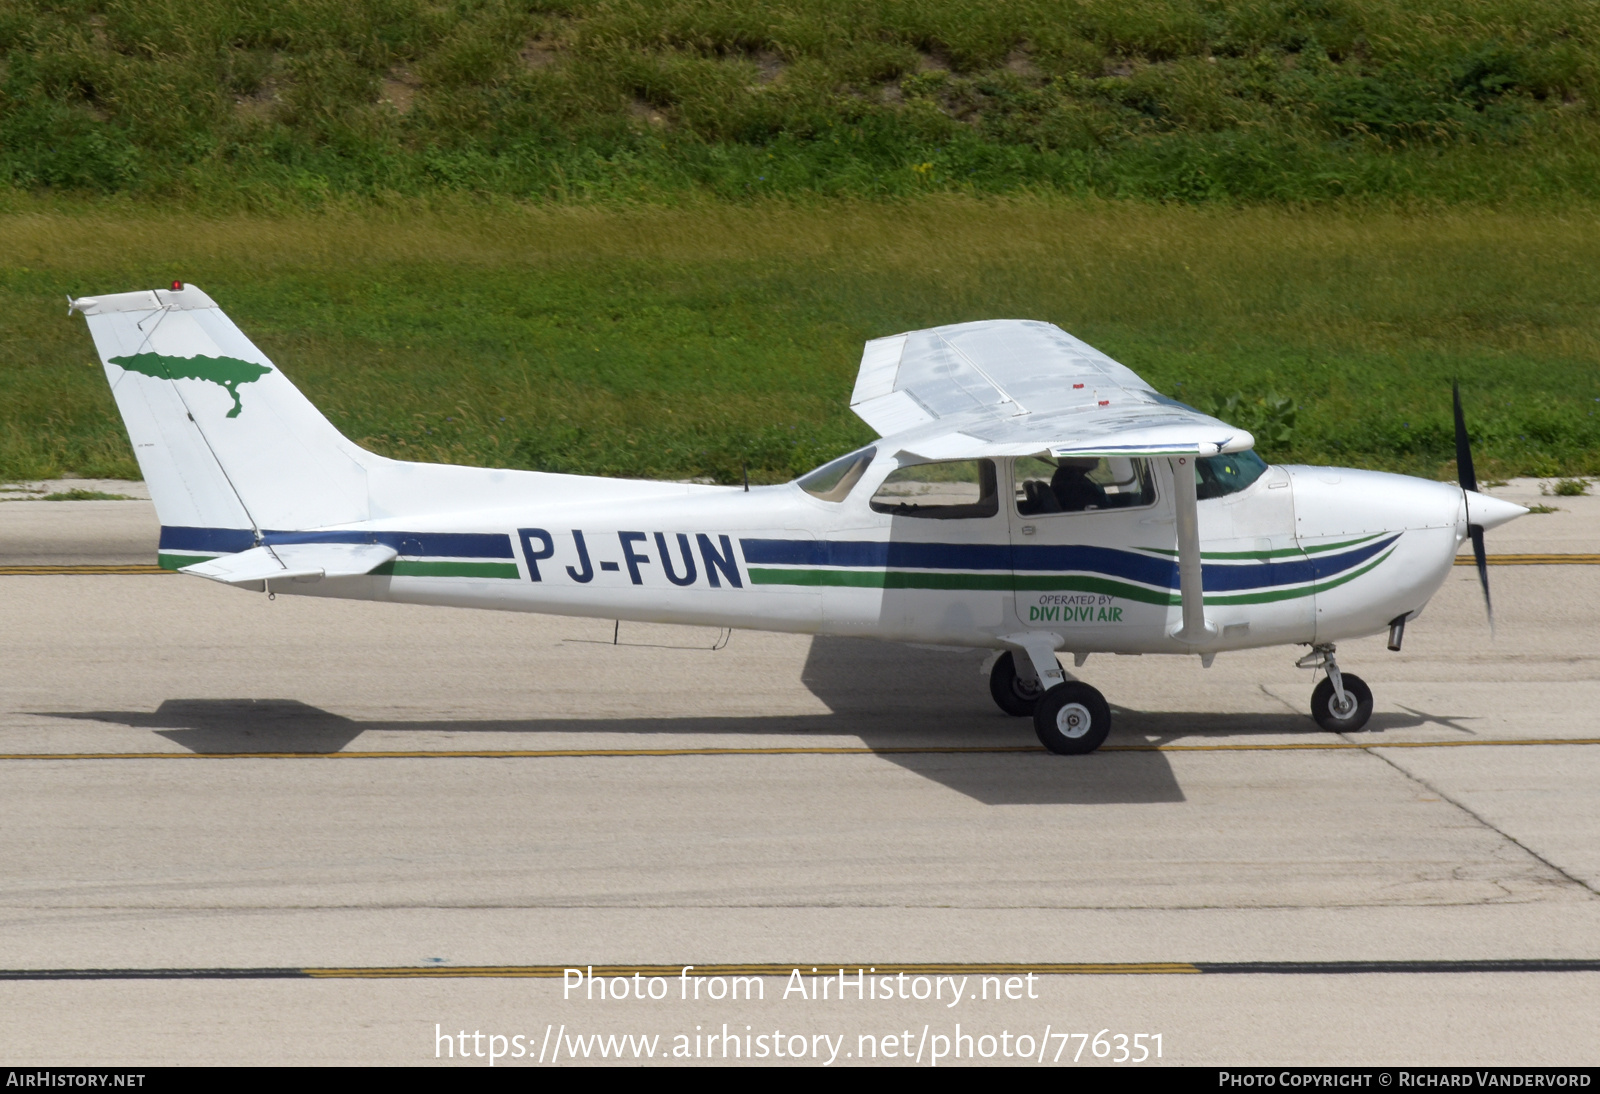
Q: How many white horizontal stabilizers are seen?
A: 1